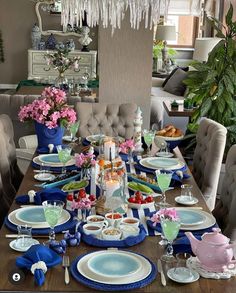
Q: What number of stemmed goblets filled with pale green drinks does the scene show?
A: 6